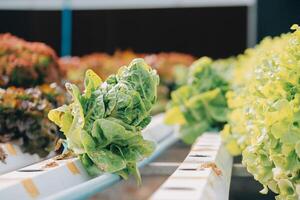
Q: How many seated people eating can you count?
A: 0